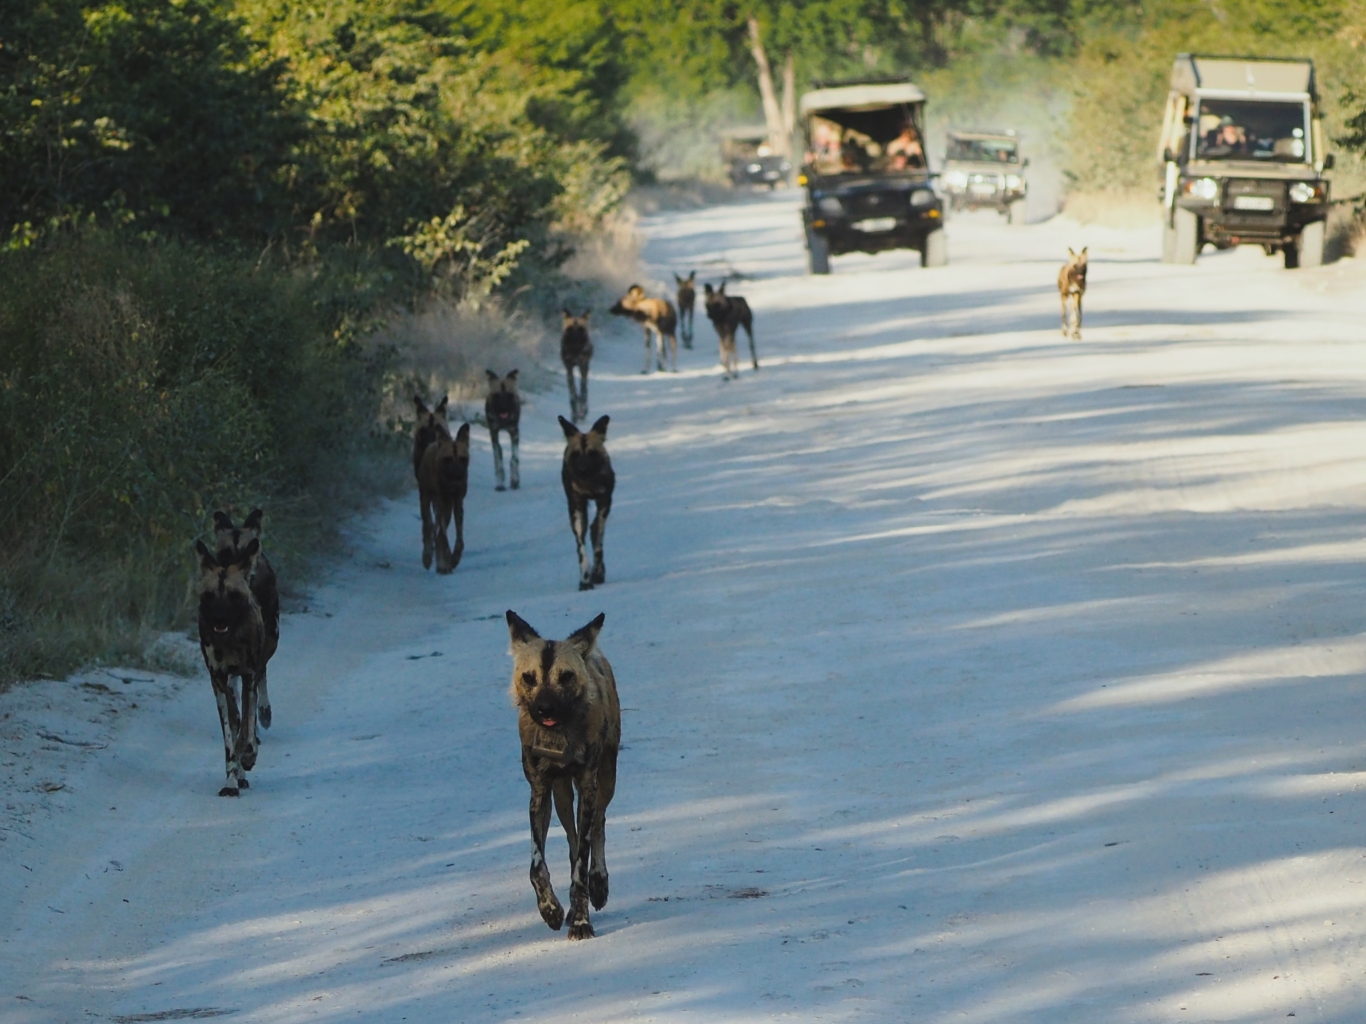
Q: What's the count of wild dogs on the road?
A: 12